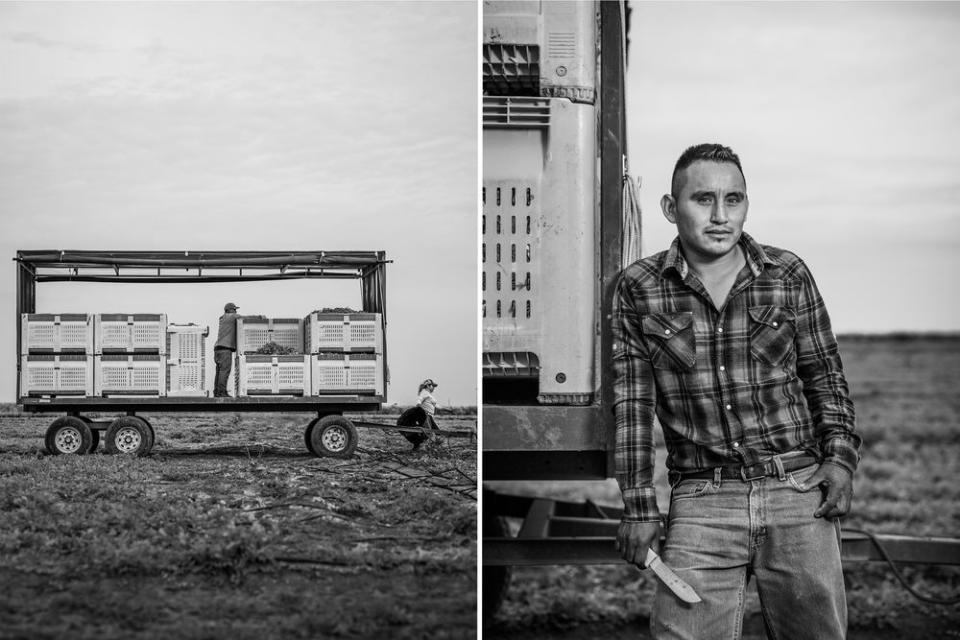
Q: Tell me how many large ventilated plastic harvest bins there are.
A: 11